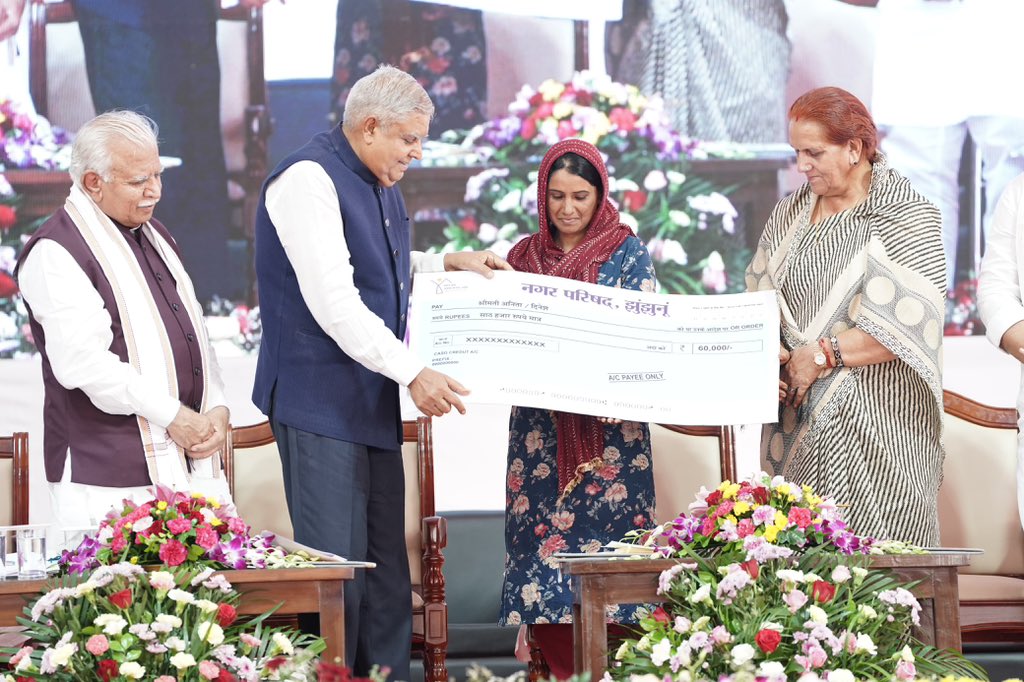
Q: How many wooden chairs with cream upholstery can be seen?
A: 4